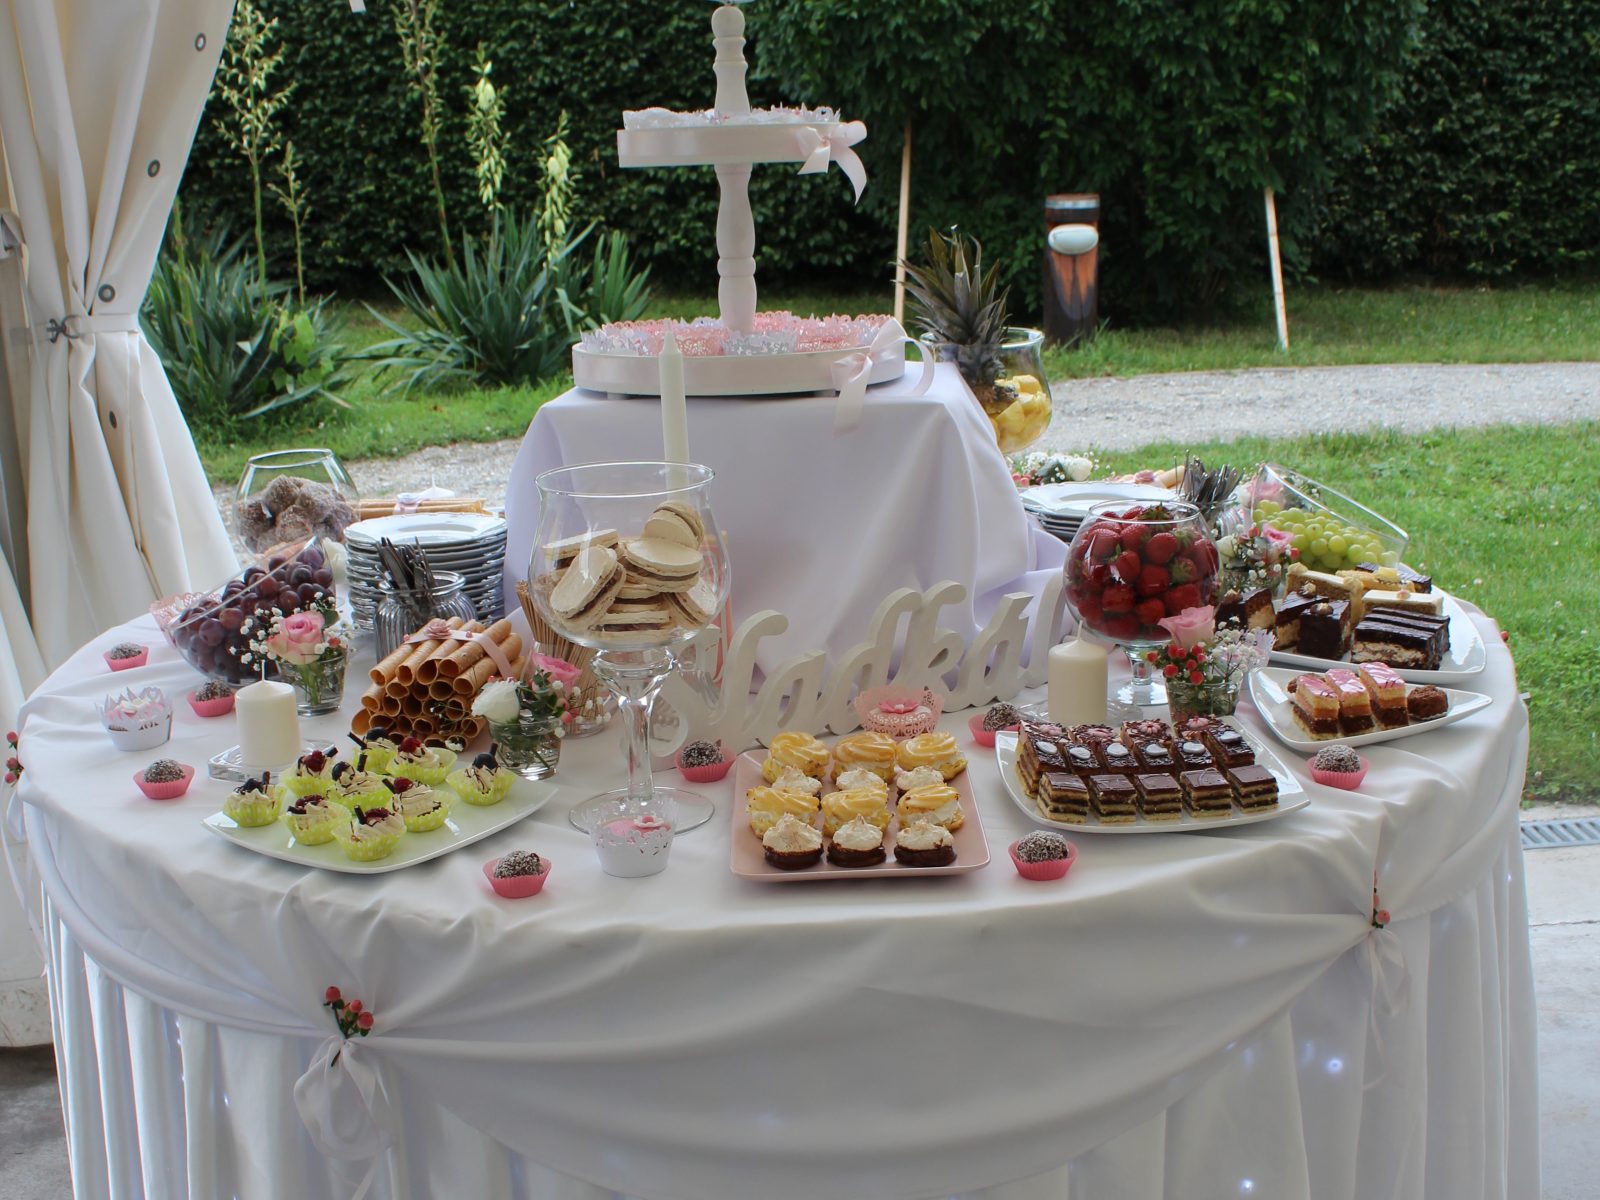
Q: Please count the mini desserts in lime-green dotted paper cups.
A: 9